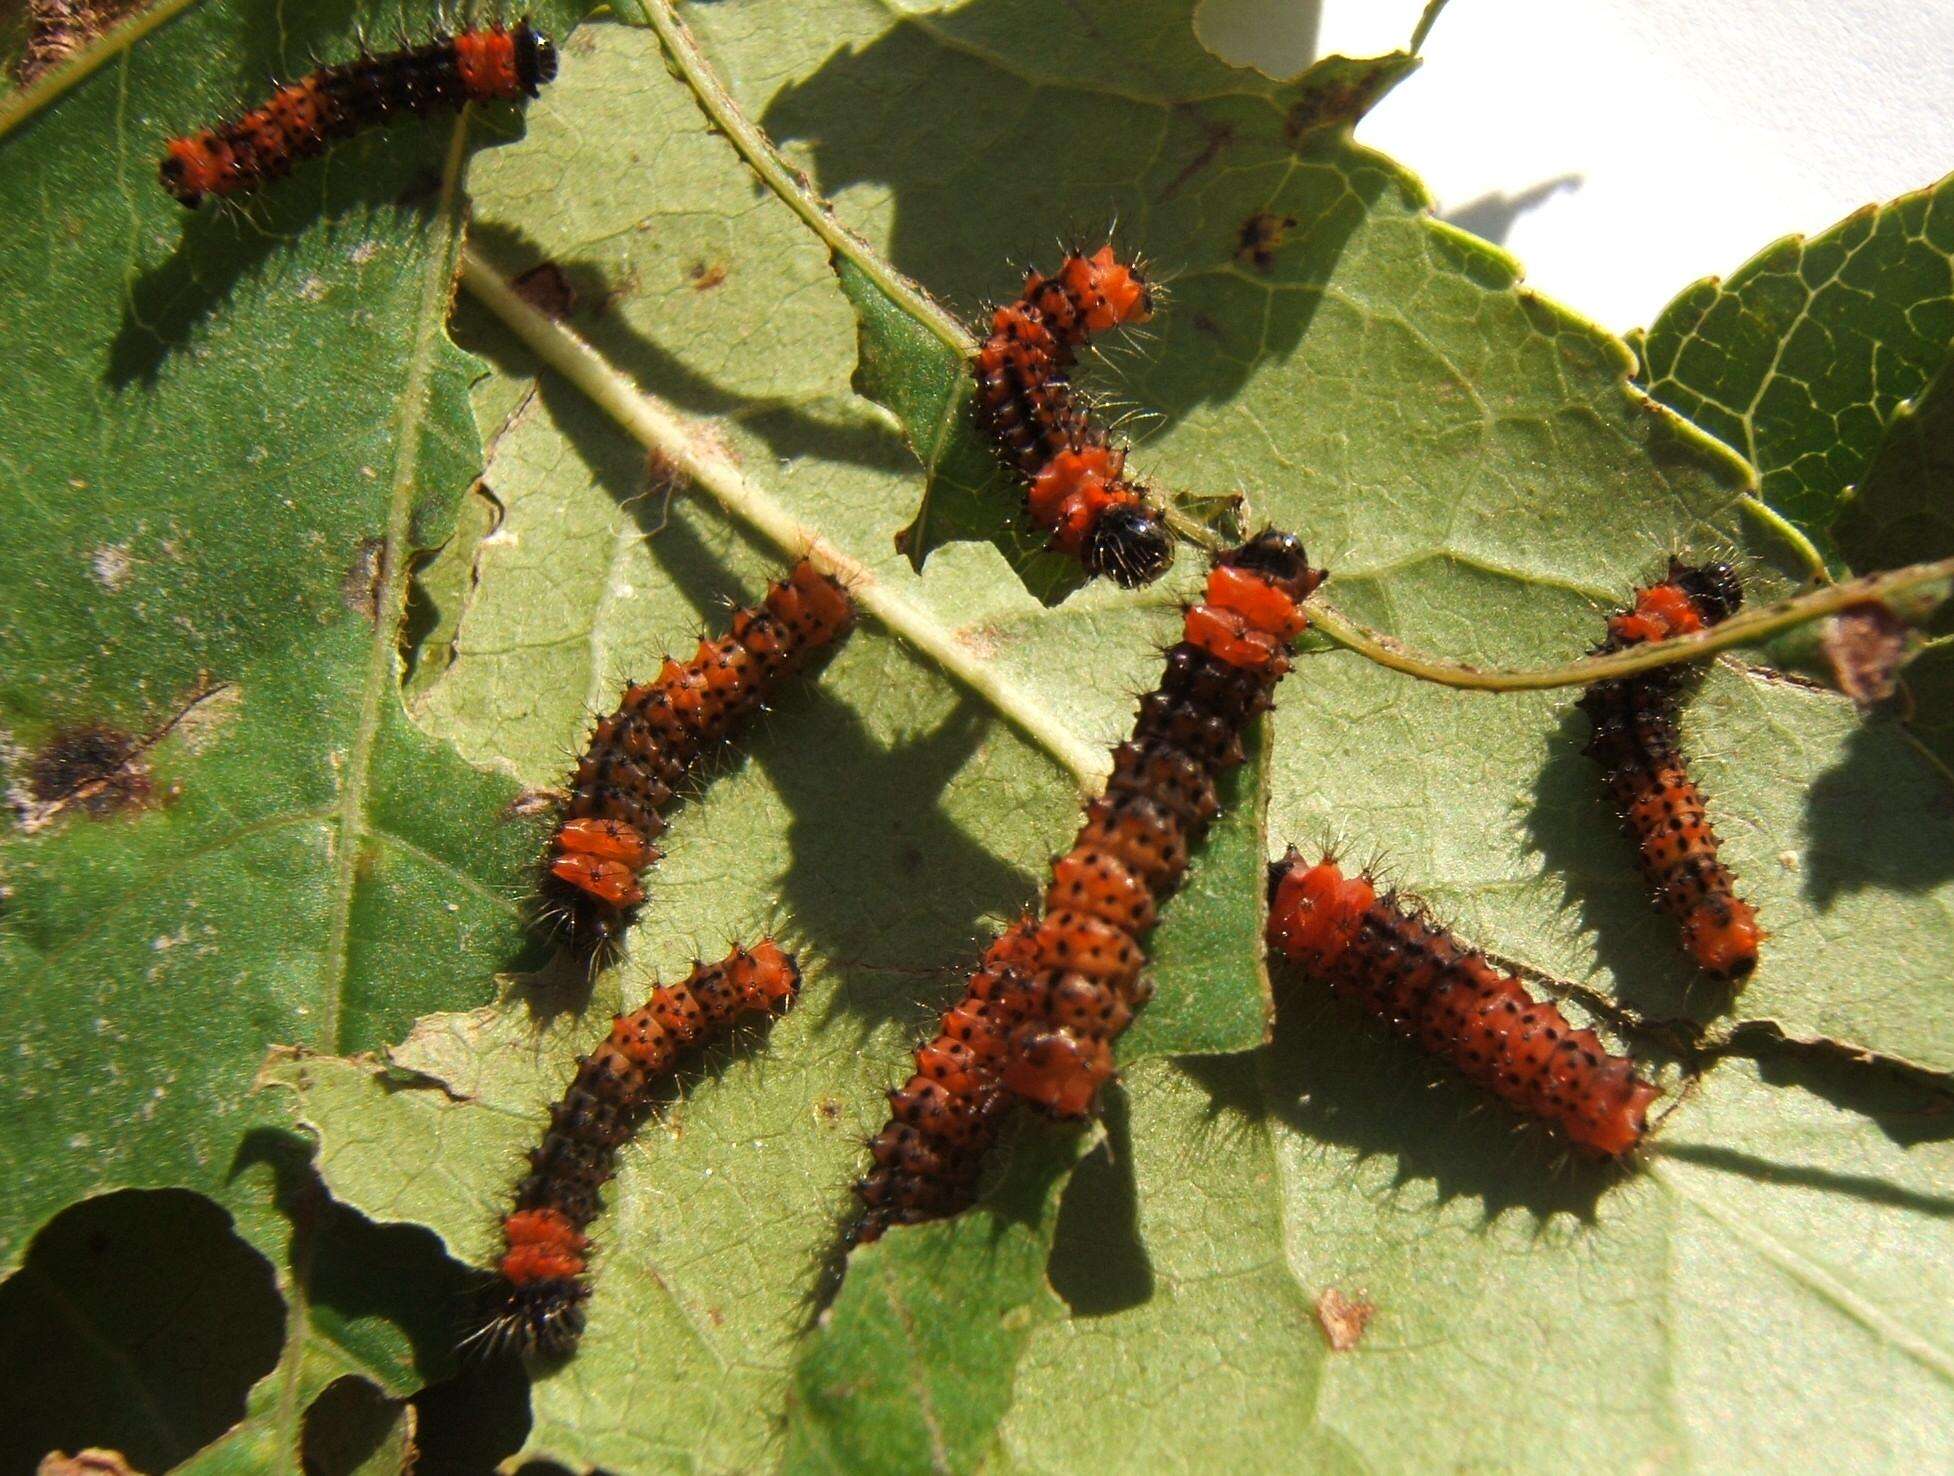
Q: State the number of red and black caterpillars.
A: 8